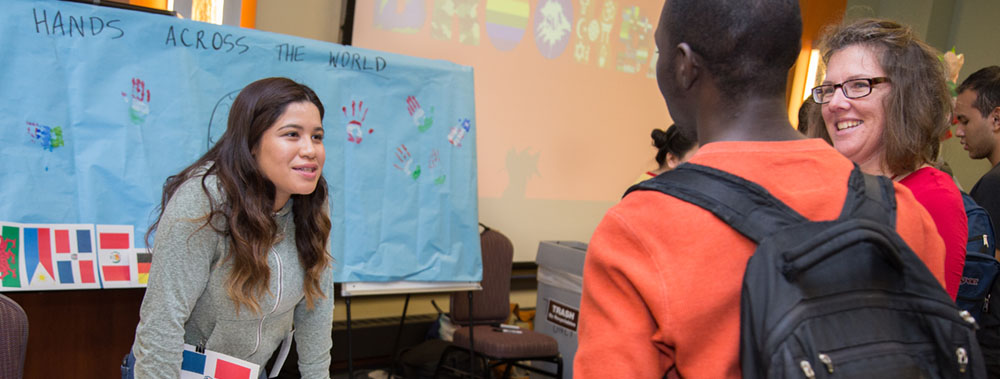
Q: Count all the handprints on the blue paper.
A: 7